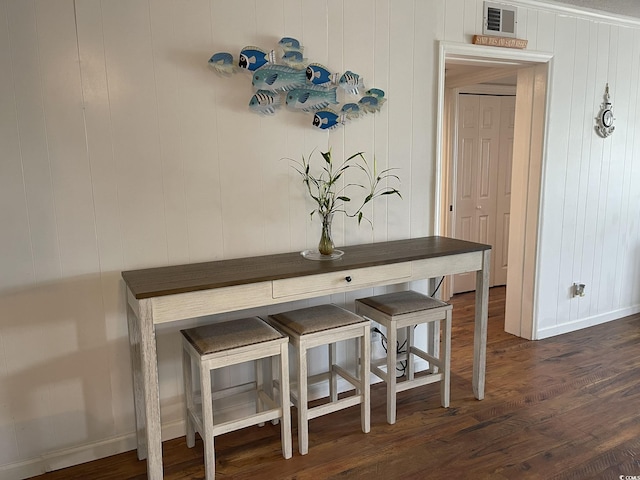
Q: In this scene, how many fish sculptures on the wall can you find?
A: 13